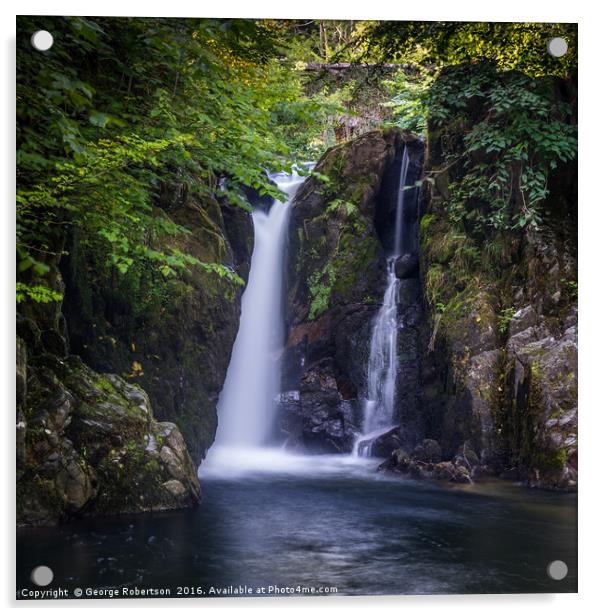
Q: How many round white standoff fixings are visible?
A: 4